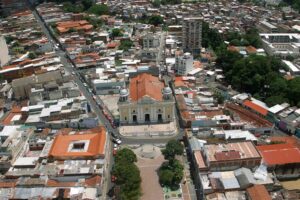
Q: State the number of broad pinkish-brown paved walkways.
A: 1